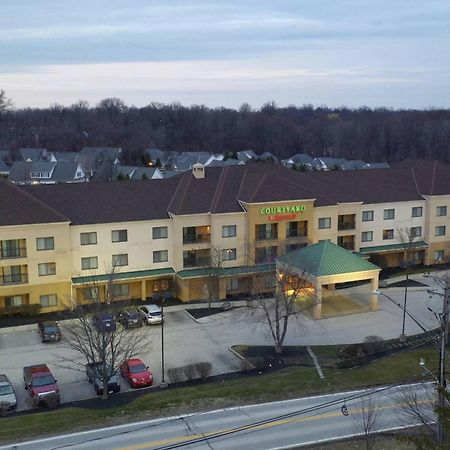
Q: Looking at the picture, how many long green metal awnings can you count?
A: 3